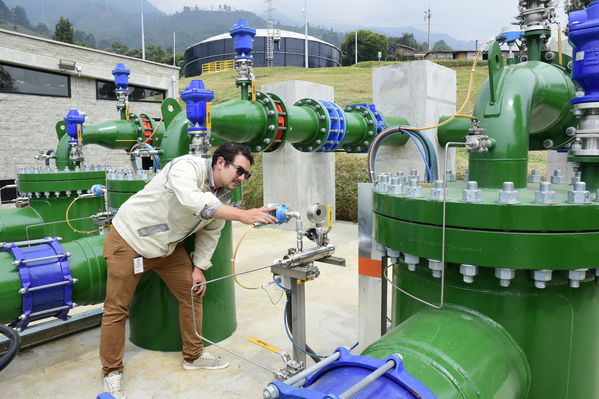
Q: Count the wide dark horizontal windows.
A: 2